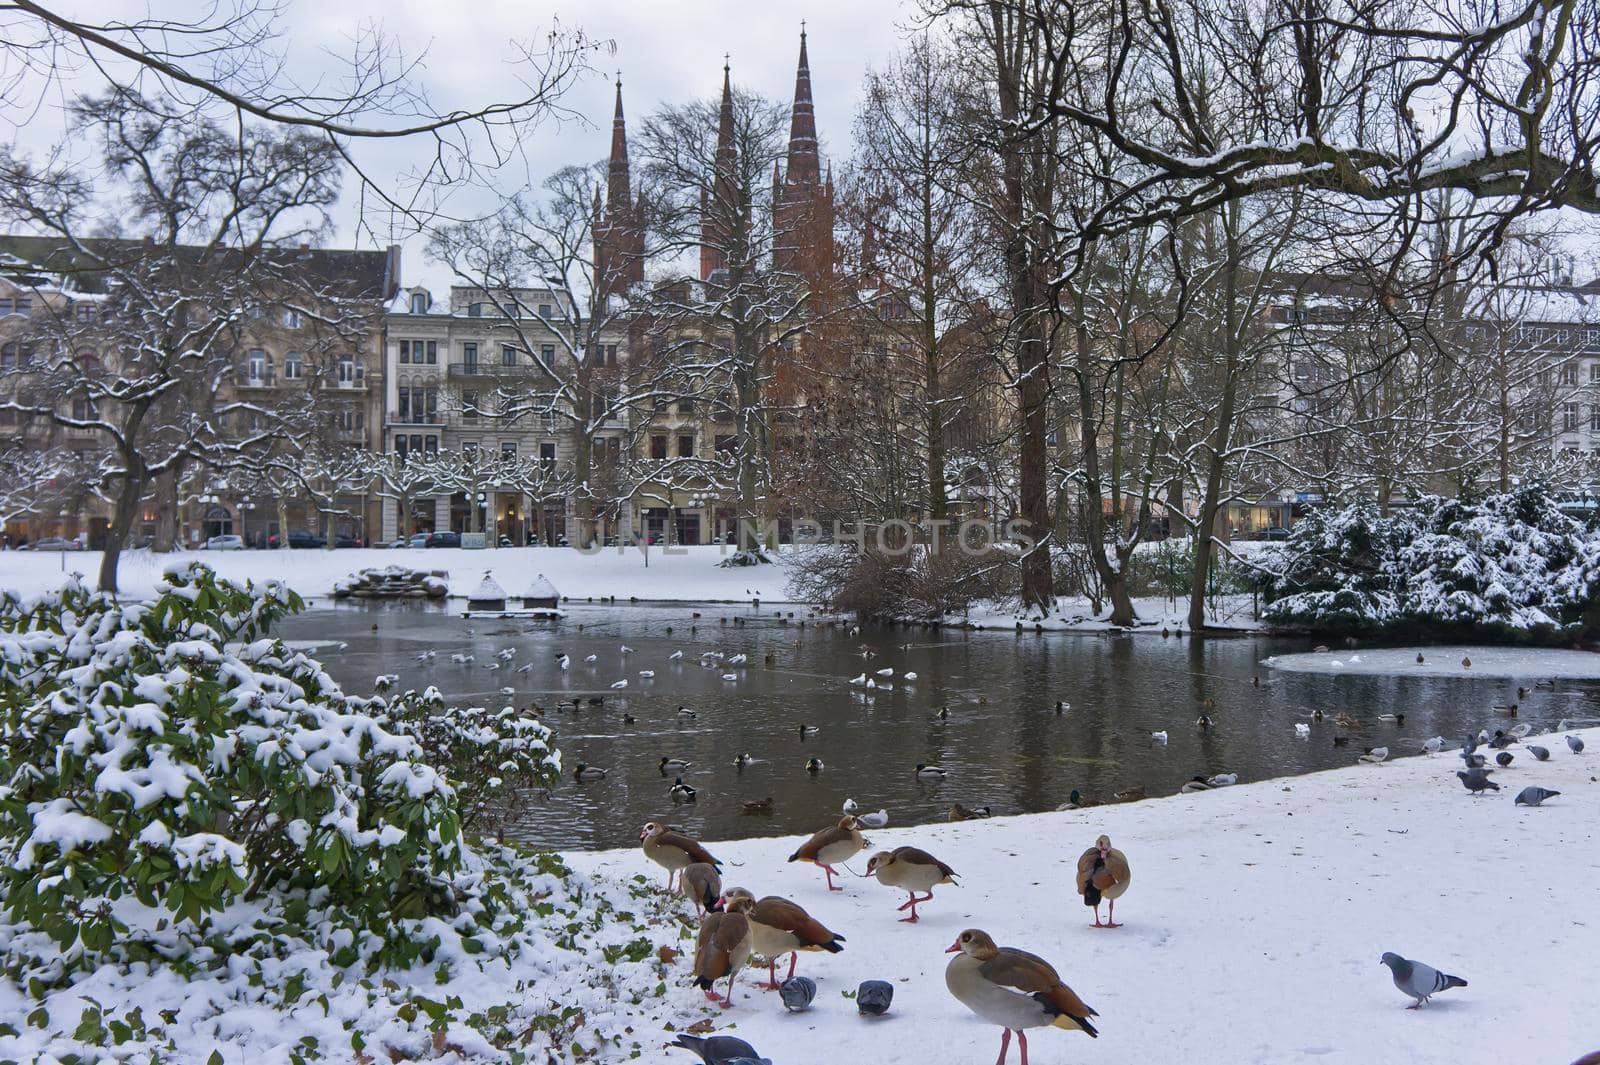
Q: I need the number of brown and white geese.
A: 8